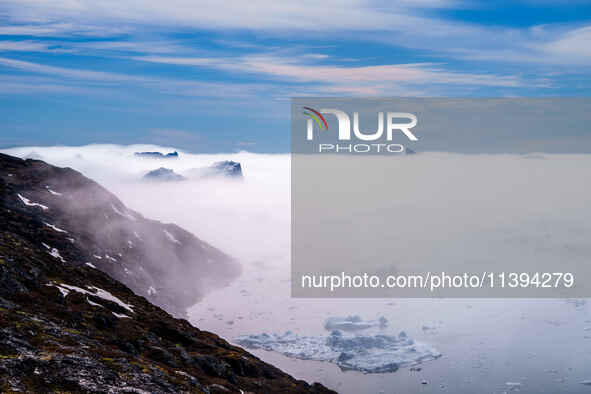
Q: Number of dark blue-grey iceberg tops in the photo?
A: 3